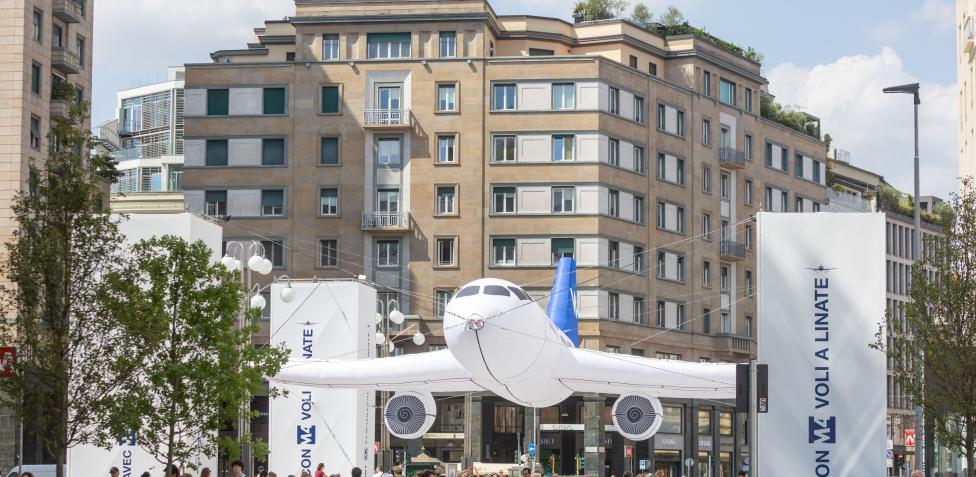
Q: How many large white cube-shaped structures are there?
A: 3